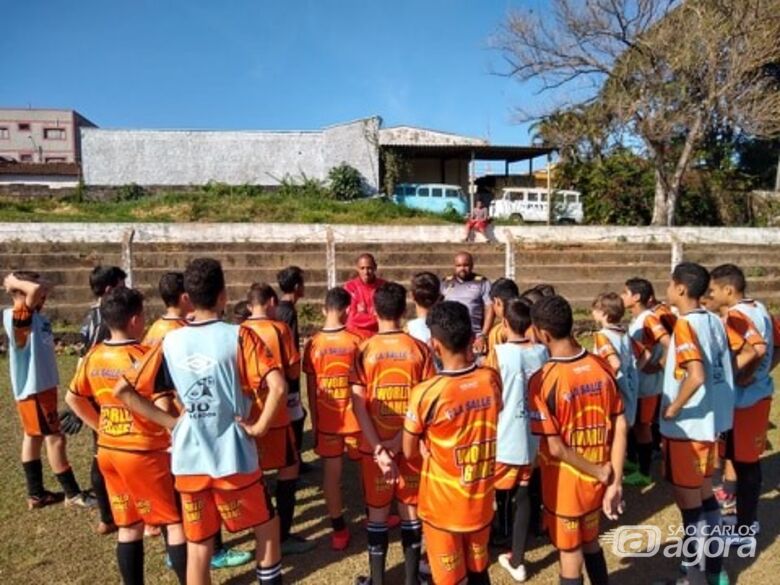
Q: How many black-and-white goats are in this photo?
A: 0